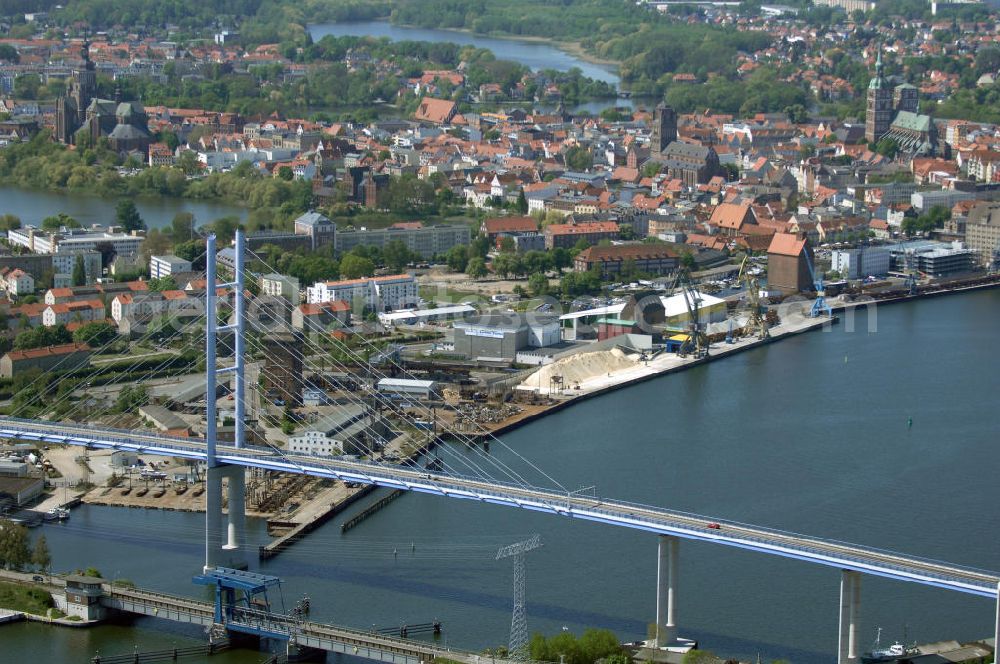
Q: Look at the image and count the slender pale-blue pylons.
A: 2